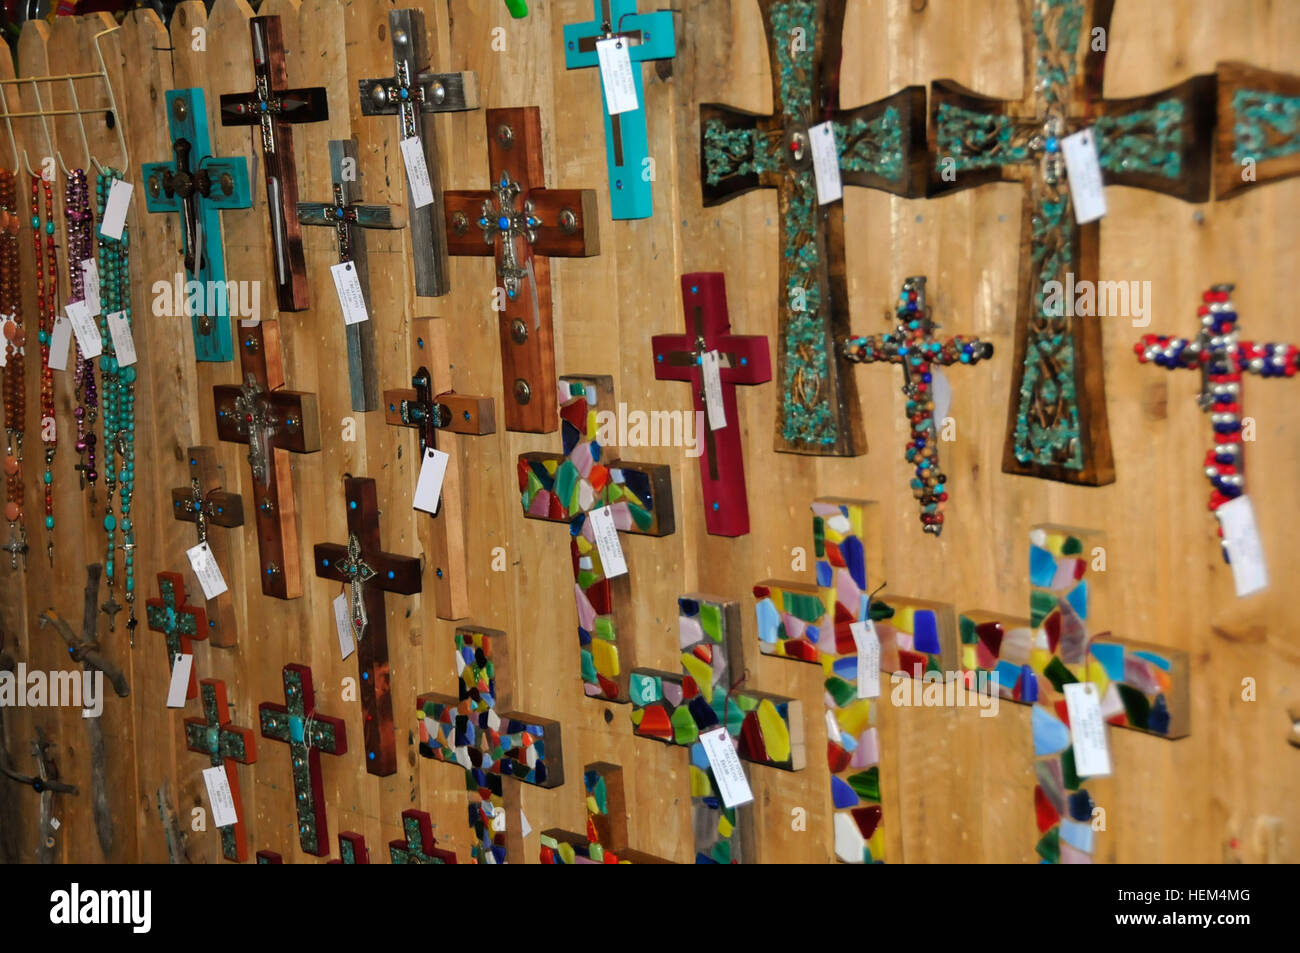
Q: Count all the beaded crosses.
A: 2